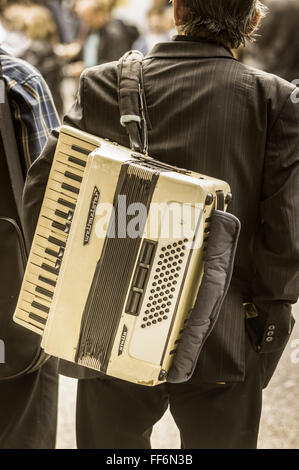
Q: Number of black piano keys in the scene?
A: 14